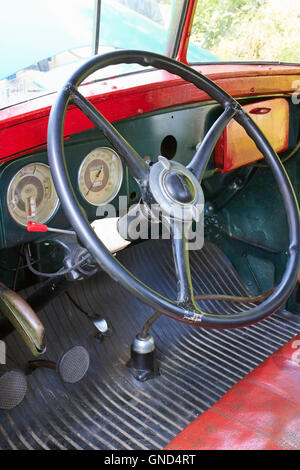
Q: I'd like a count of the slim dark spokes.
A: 3